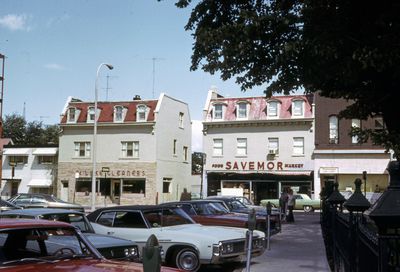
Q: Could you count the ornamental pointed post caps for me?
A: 3